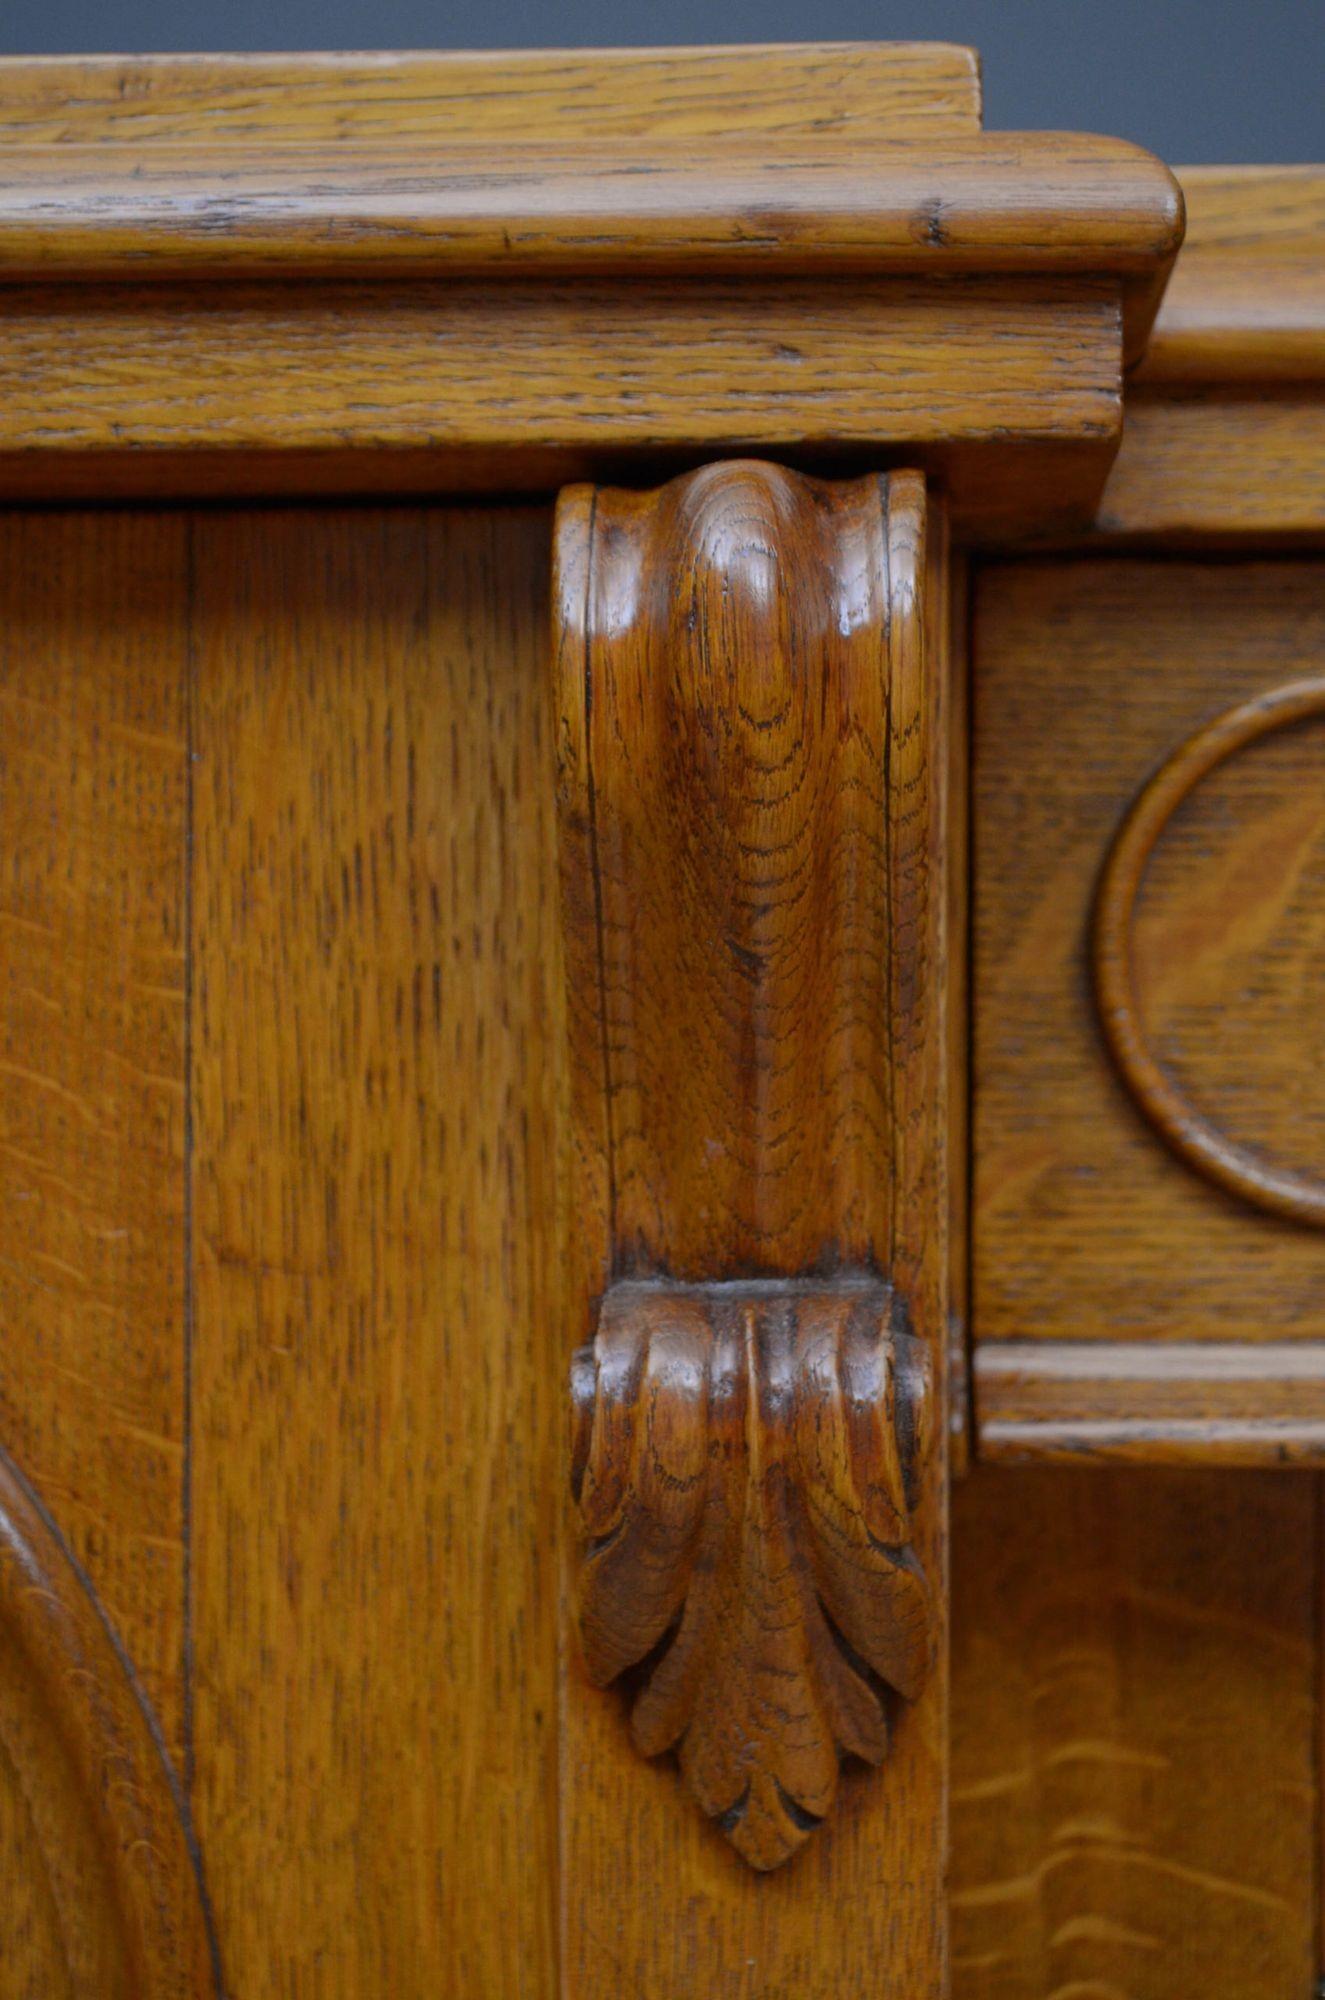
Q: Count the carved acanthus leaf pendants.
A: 1